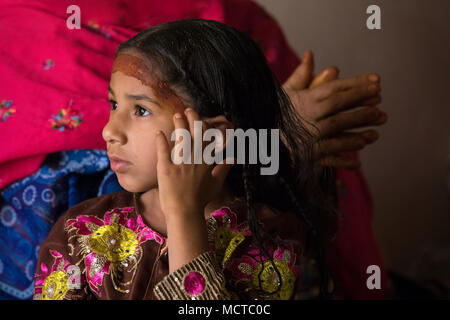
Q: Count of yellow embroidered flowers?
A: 4